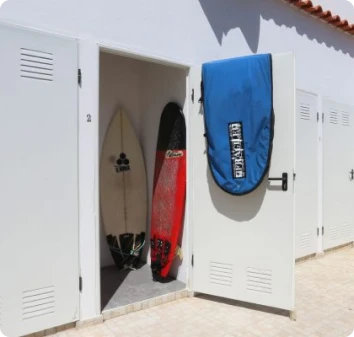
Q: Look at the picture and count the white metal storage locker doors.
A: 4